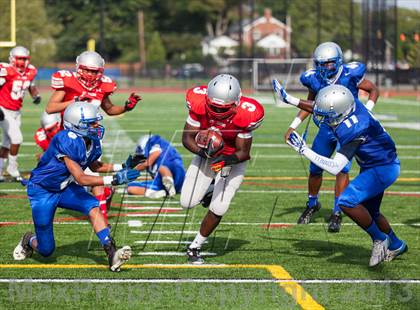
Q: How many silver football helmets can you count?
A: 8